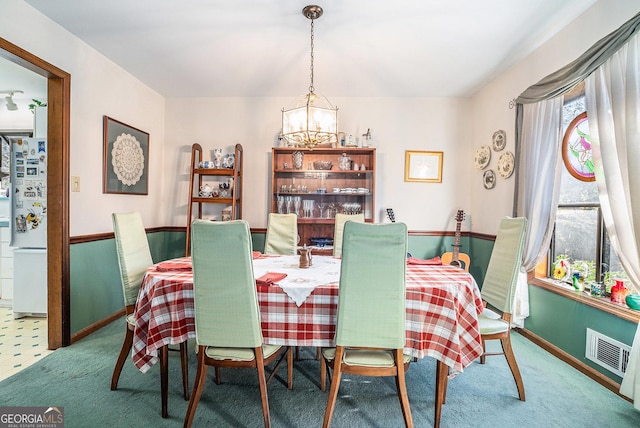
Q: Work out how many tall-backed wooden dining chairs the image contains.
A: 6